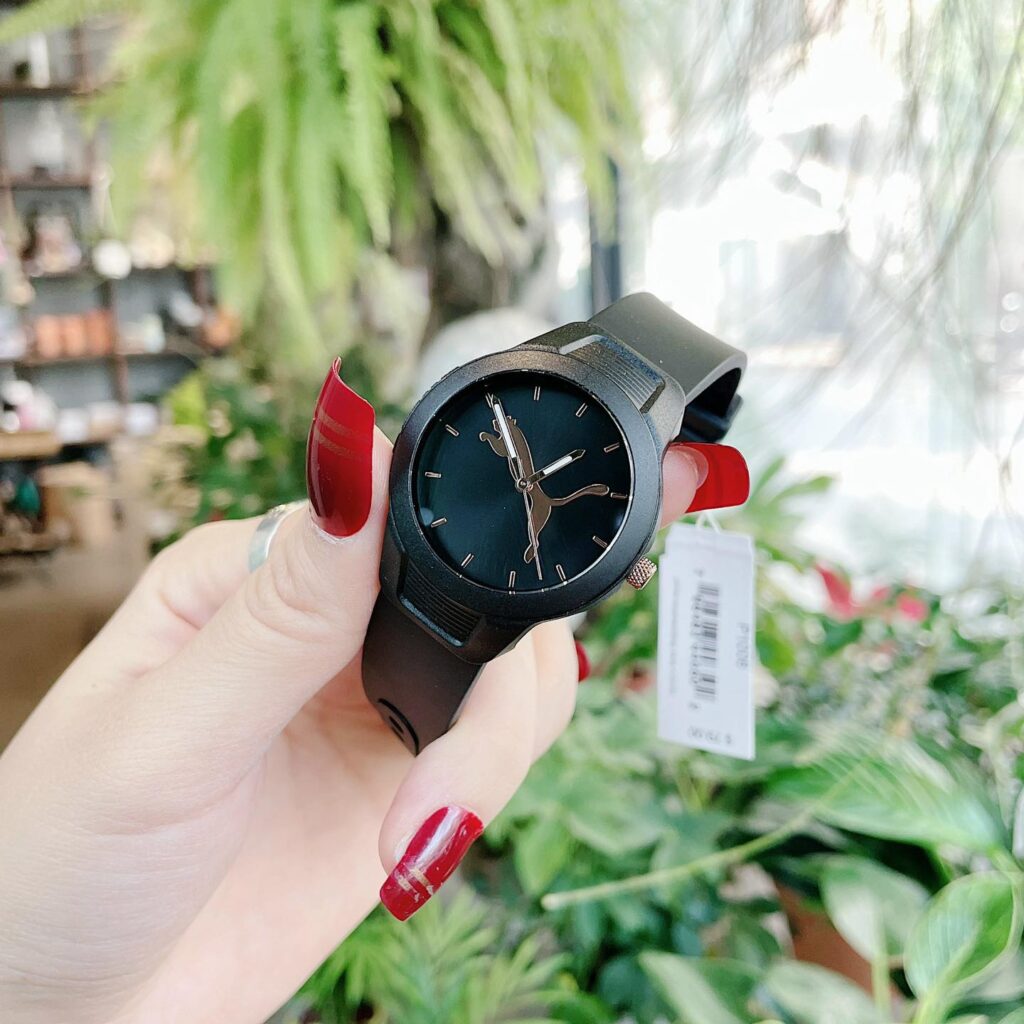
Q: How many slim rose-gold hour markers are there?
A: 12